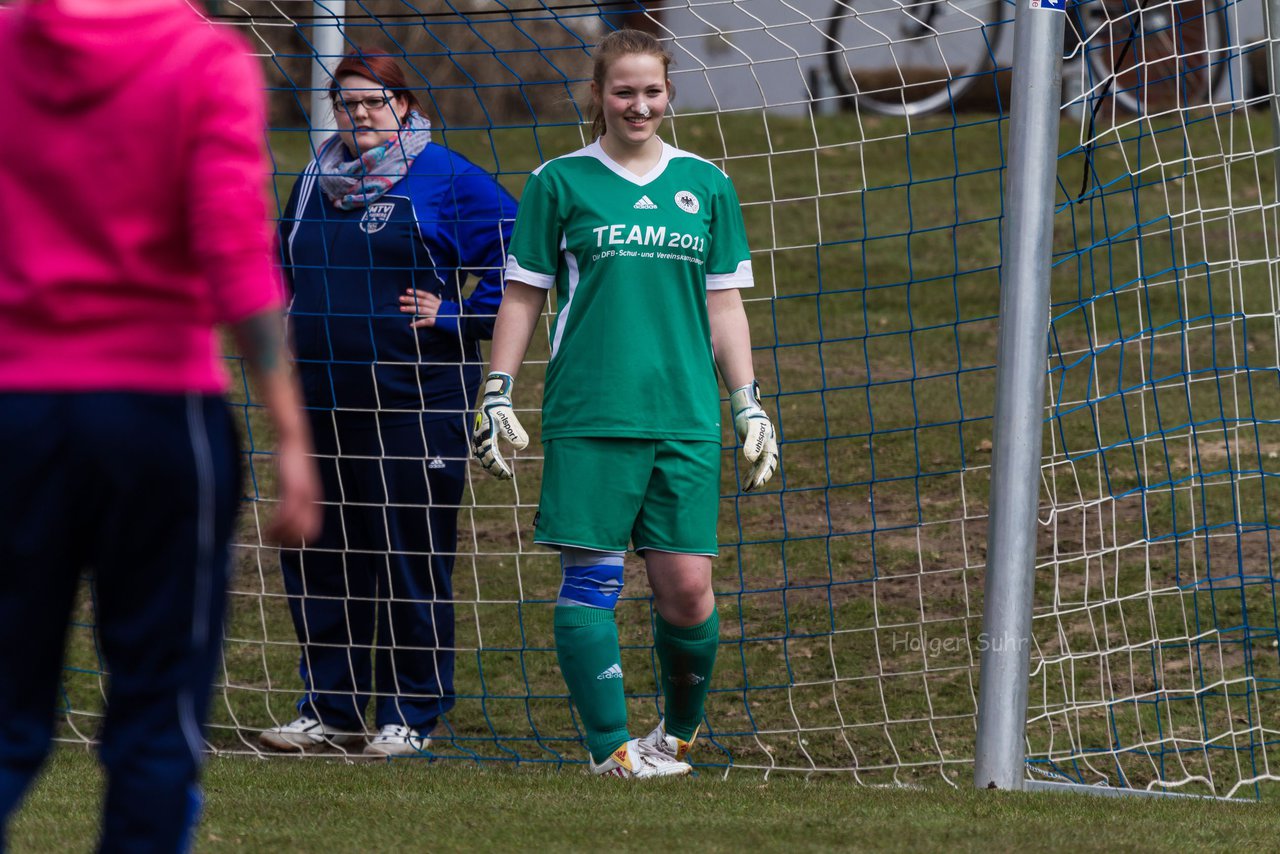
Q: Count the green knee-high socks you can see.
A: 2